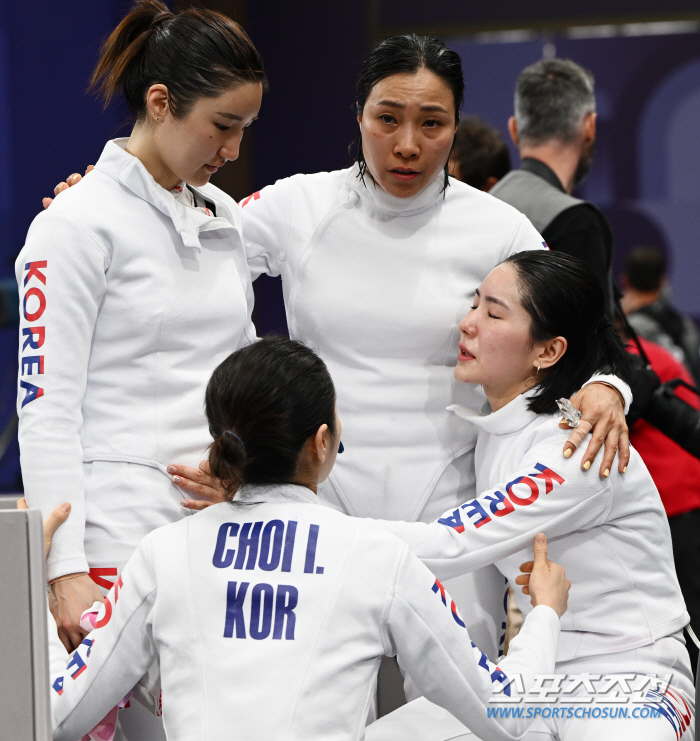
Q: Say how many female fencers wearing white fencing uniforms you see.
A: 4